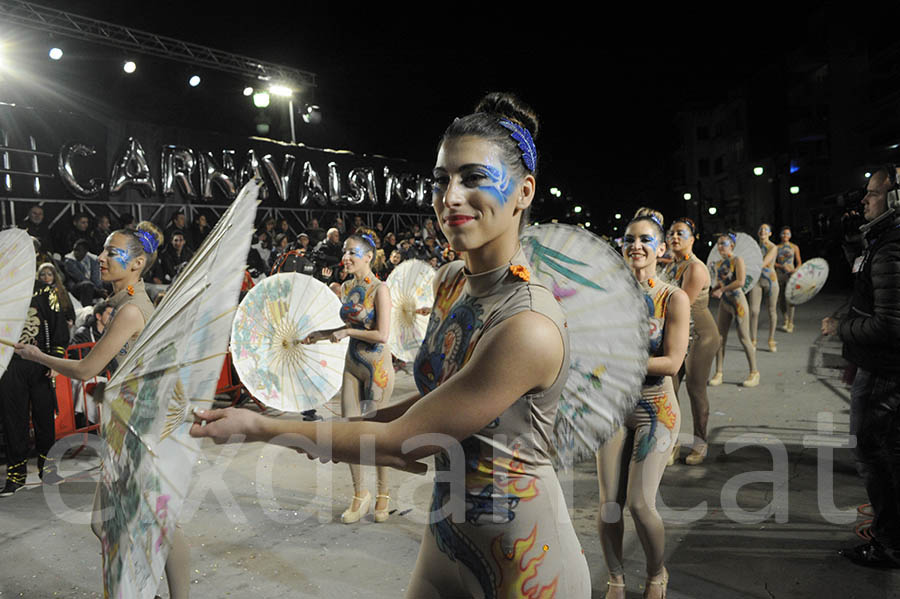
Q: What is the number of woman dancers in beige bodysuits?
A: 8